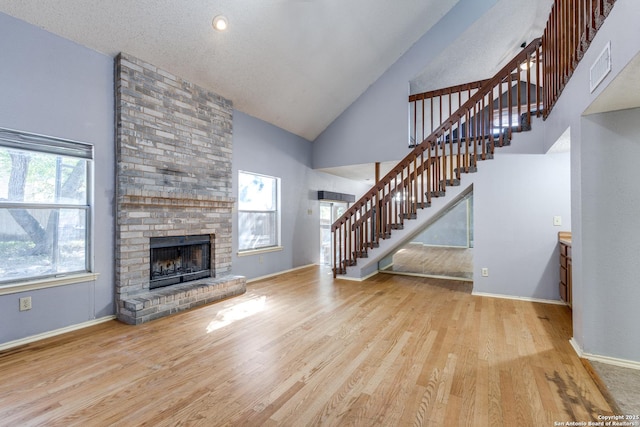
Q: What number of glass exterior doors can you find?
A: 1